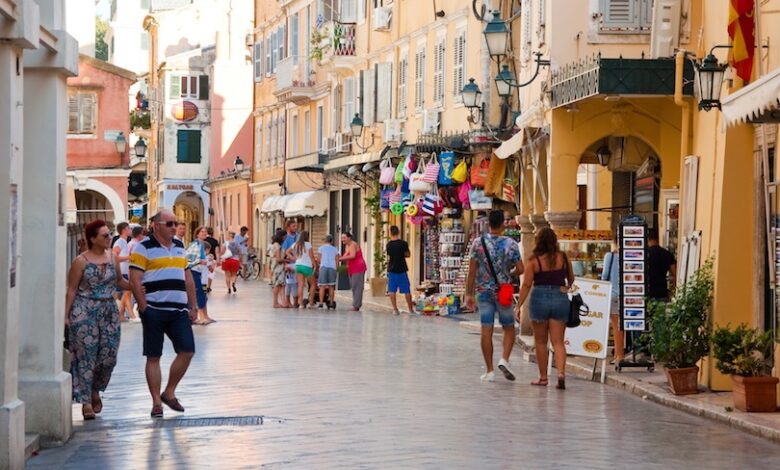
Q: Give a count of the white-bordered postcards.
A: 9